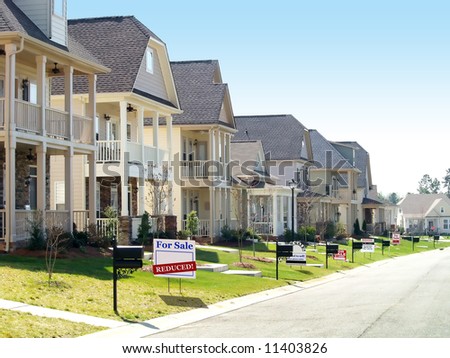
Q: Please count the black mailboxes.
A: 7